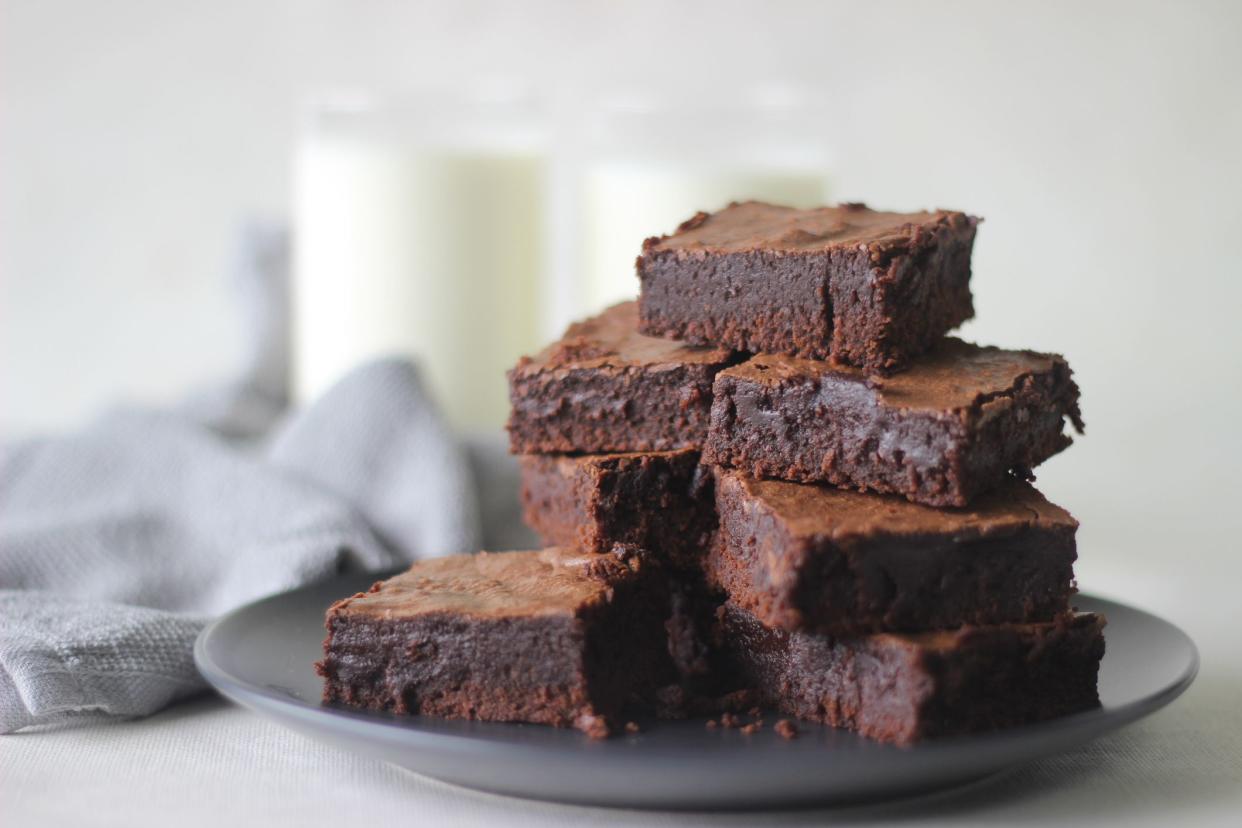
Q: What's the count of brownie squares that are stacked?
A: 7